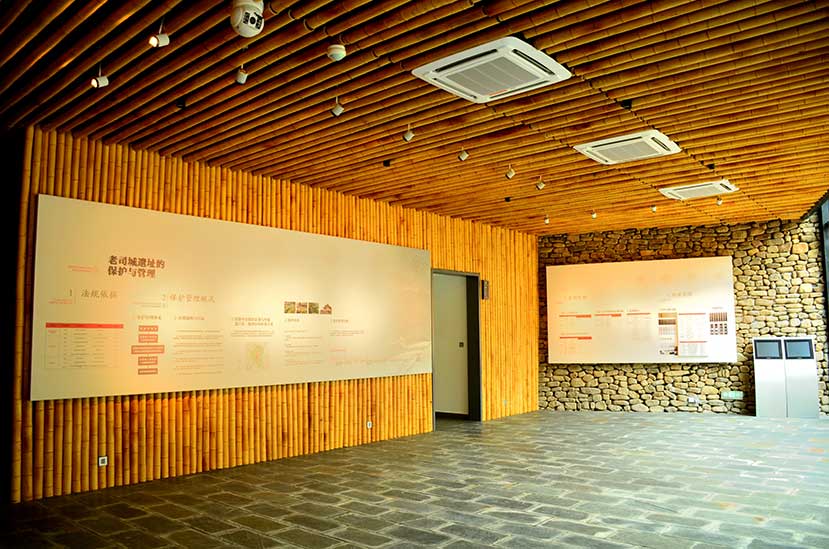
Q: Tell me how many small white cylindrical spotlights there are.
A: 12